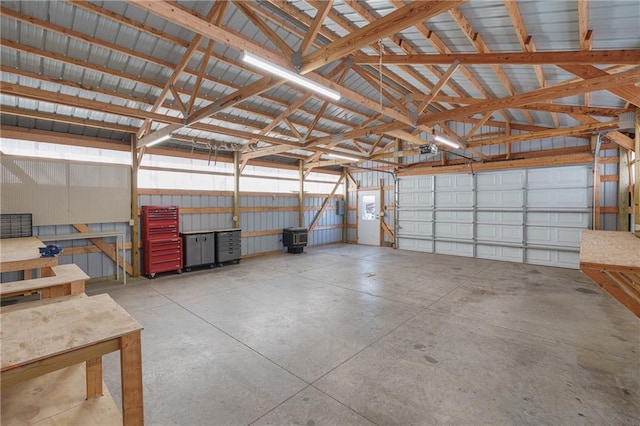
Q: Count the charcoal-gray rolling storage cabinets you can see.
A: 2